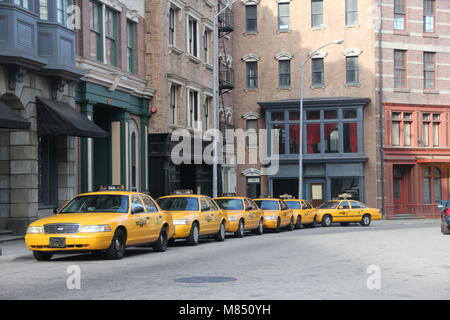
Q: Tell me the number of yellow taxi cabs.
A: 6